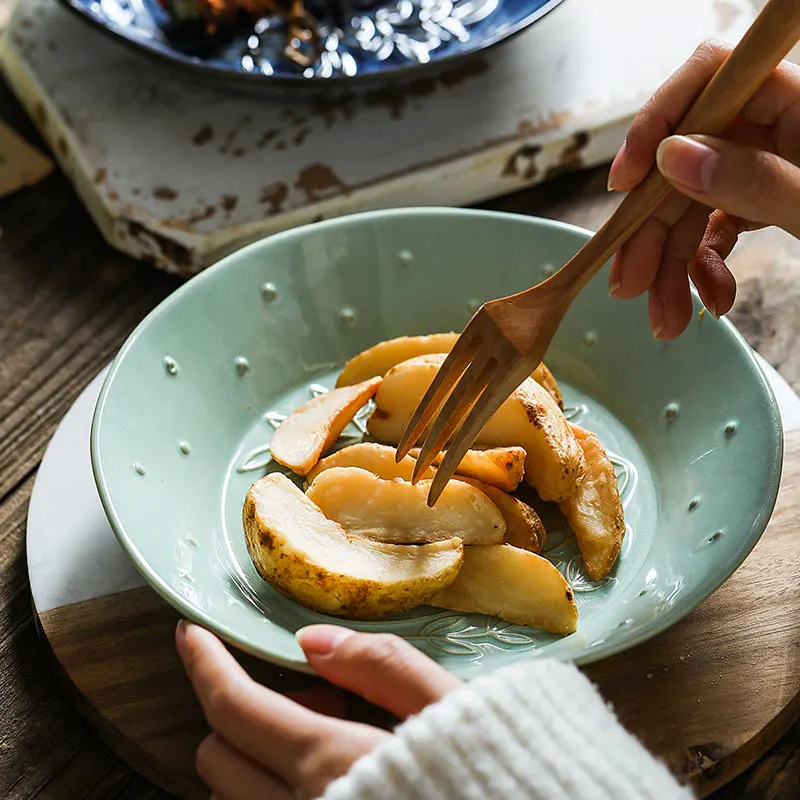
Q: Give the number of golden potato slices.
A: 9